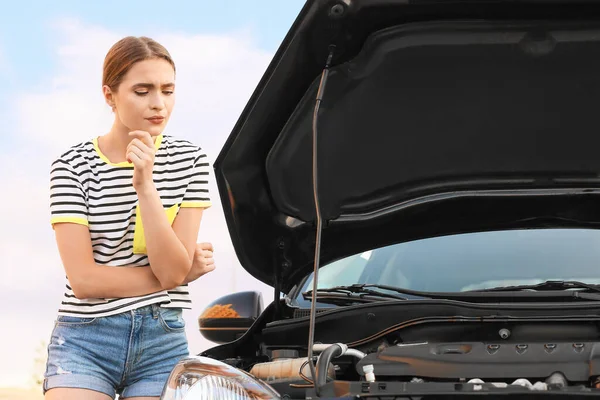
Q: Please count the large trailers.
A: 0